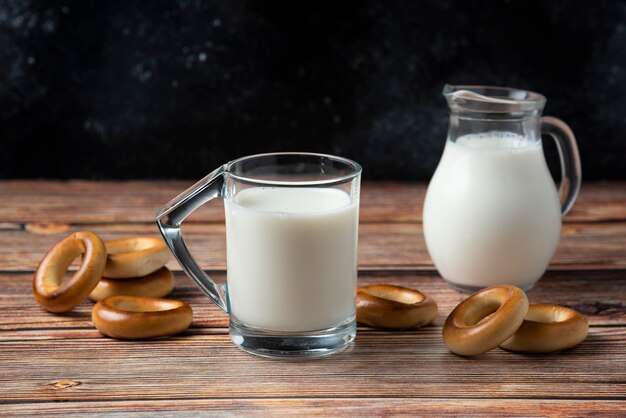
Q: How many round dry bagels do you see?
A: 7